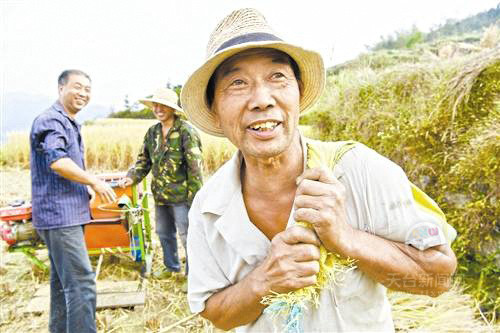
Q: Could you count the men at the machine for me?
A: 2